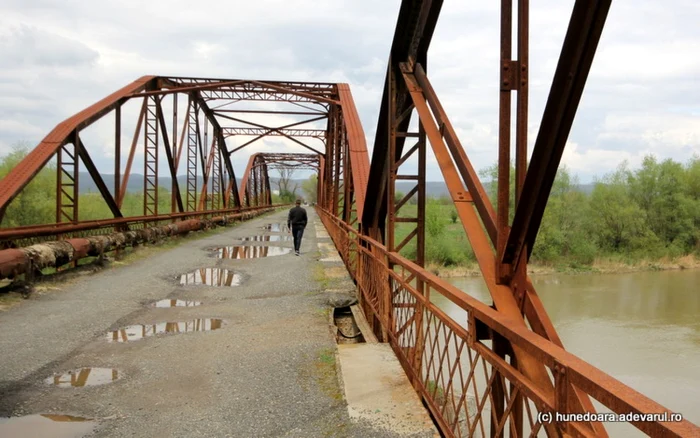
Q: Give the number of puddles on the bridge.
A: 8